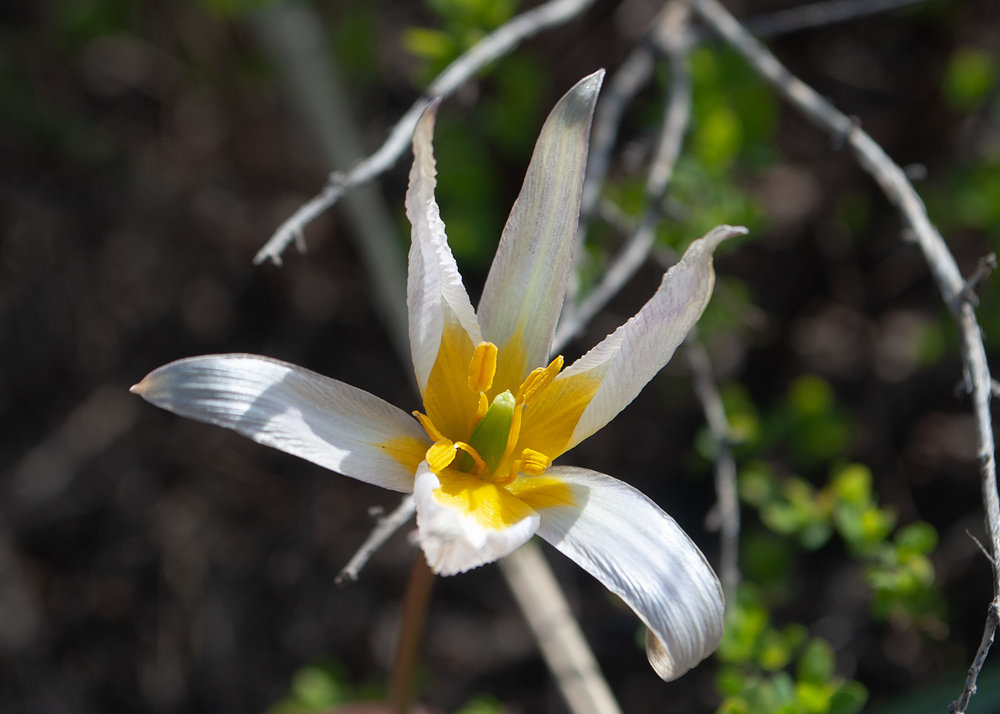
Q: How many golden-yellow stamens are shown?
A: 6